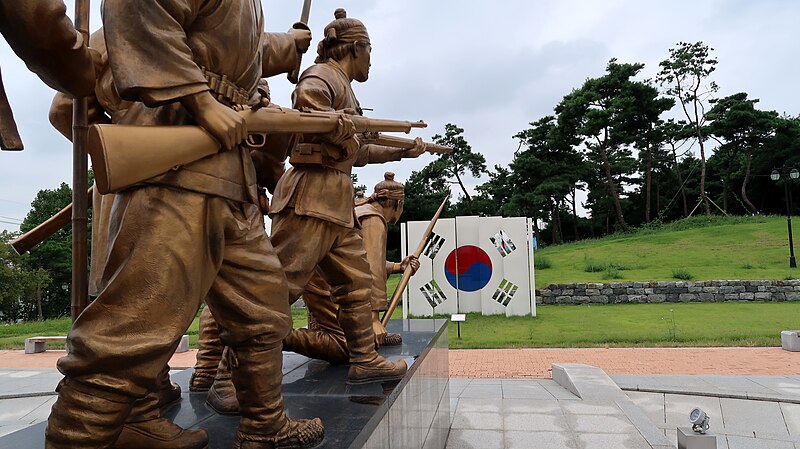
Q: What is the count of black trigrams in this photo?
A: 4